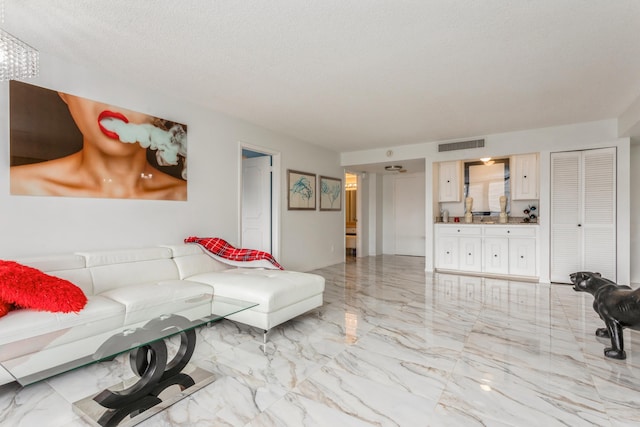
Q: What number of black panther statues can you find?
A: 1